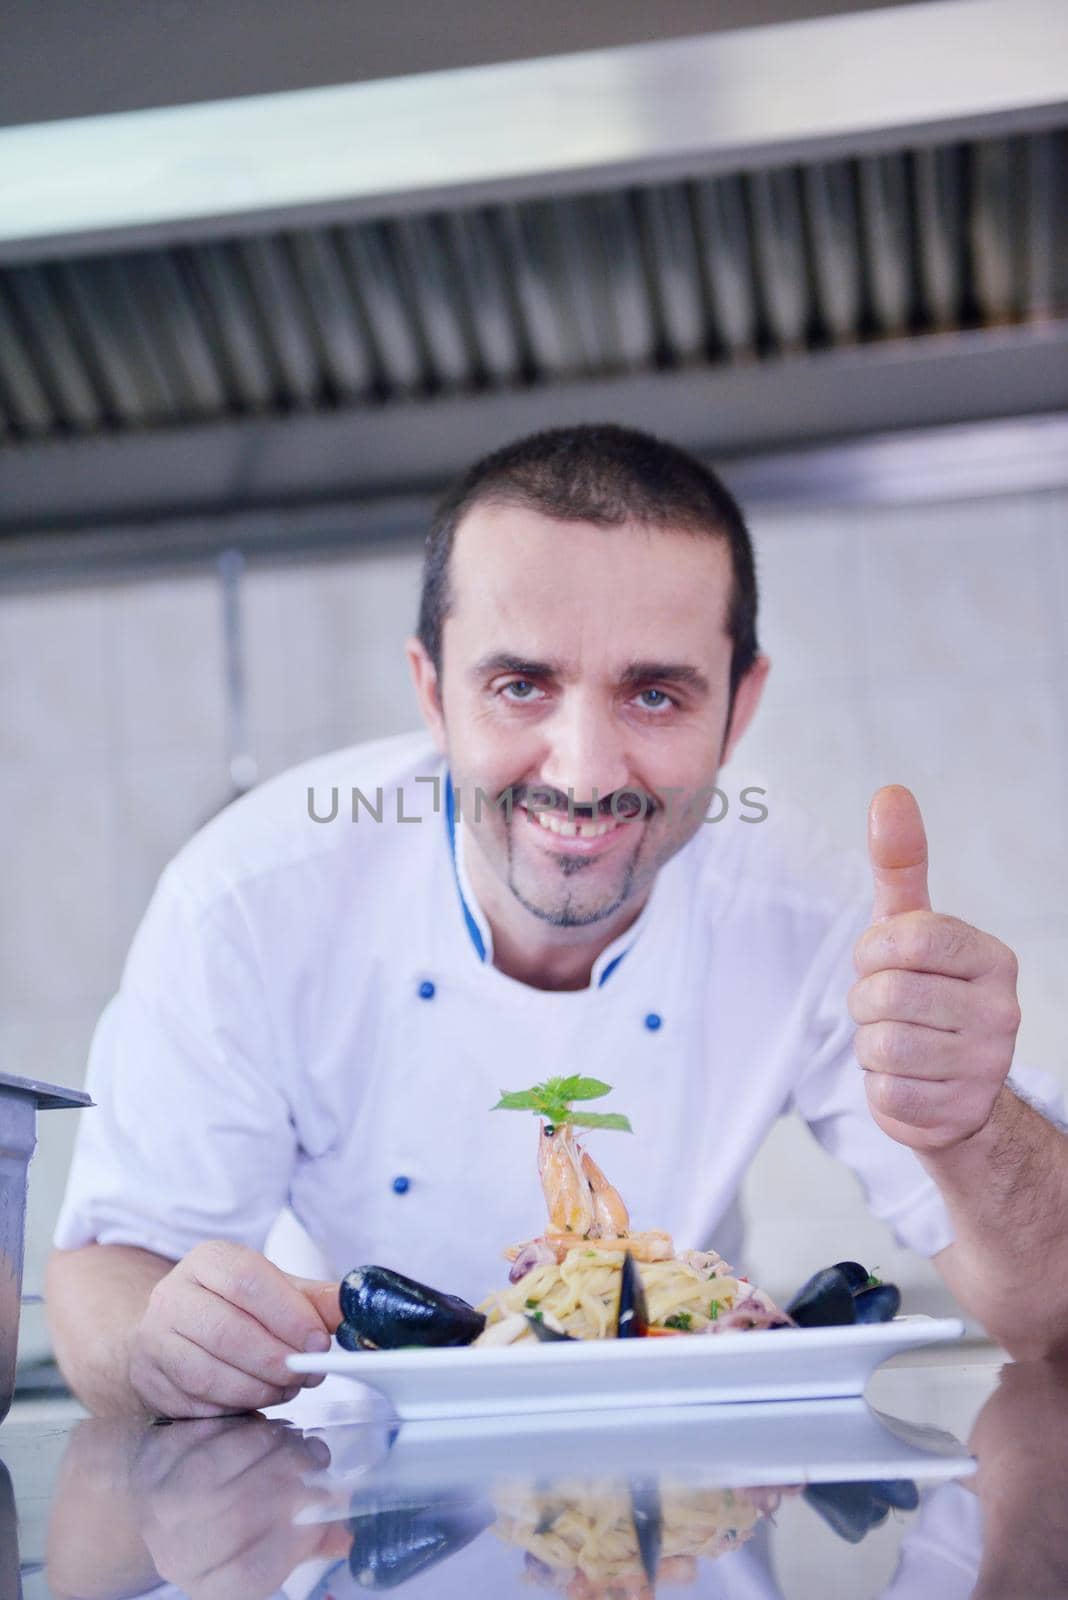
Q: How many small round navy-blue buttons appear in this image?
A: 3